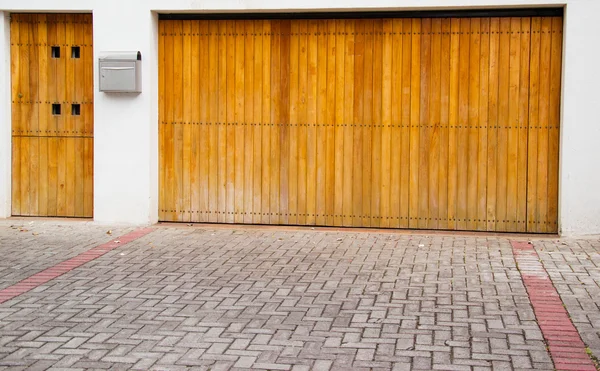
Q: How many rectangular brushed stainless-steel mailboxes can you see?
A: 1